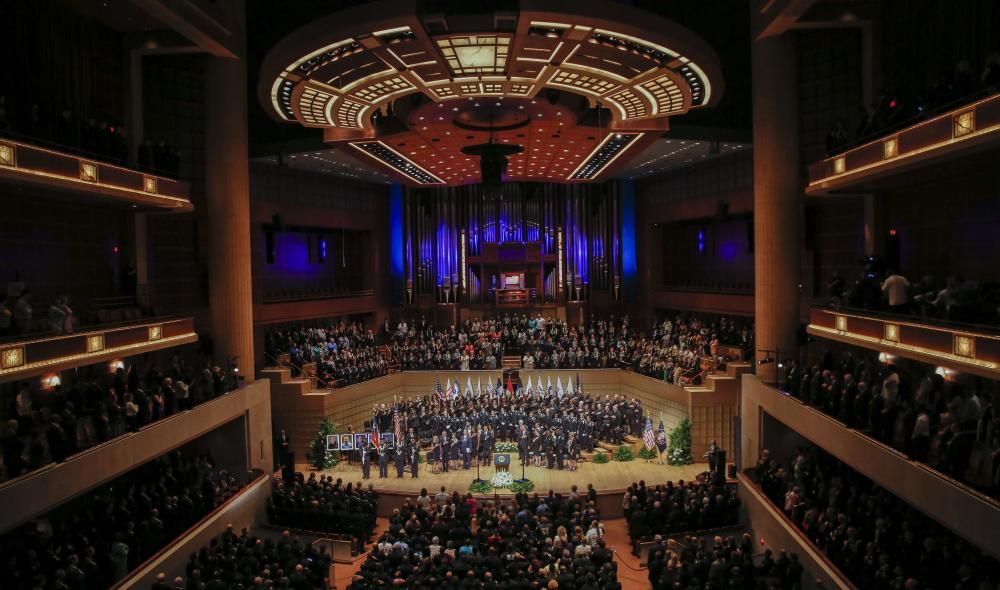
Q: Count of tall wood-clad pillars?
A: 2